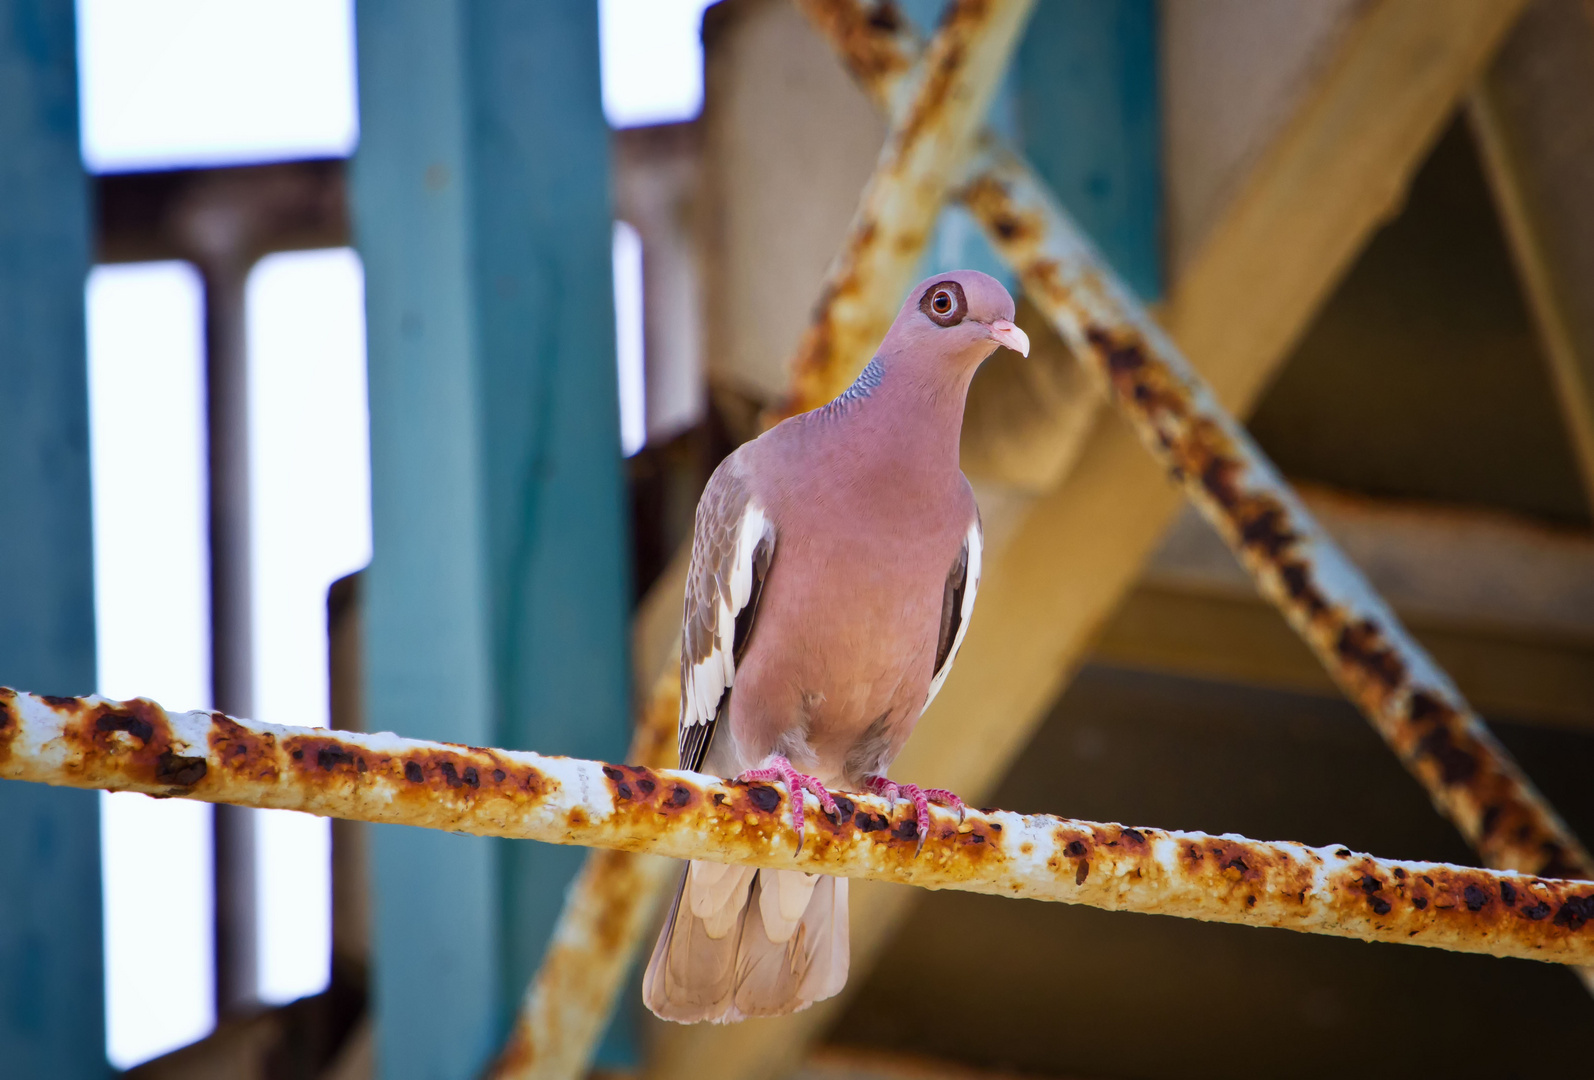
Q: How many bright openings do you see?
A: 5